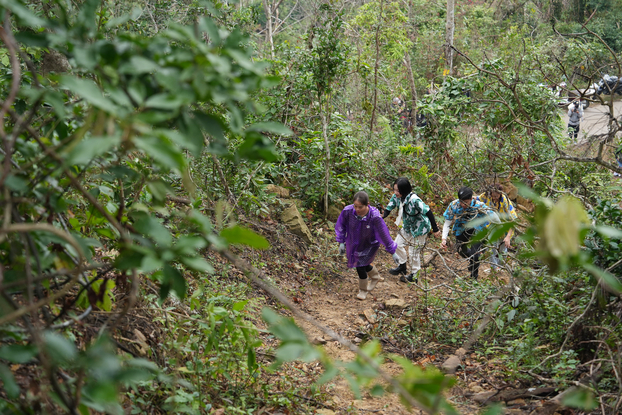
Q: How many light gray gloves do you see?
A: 2